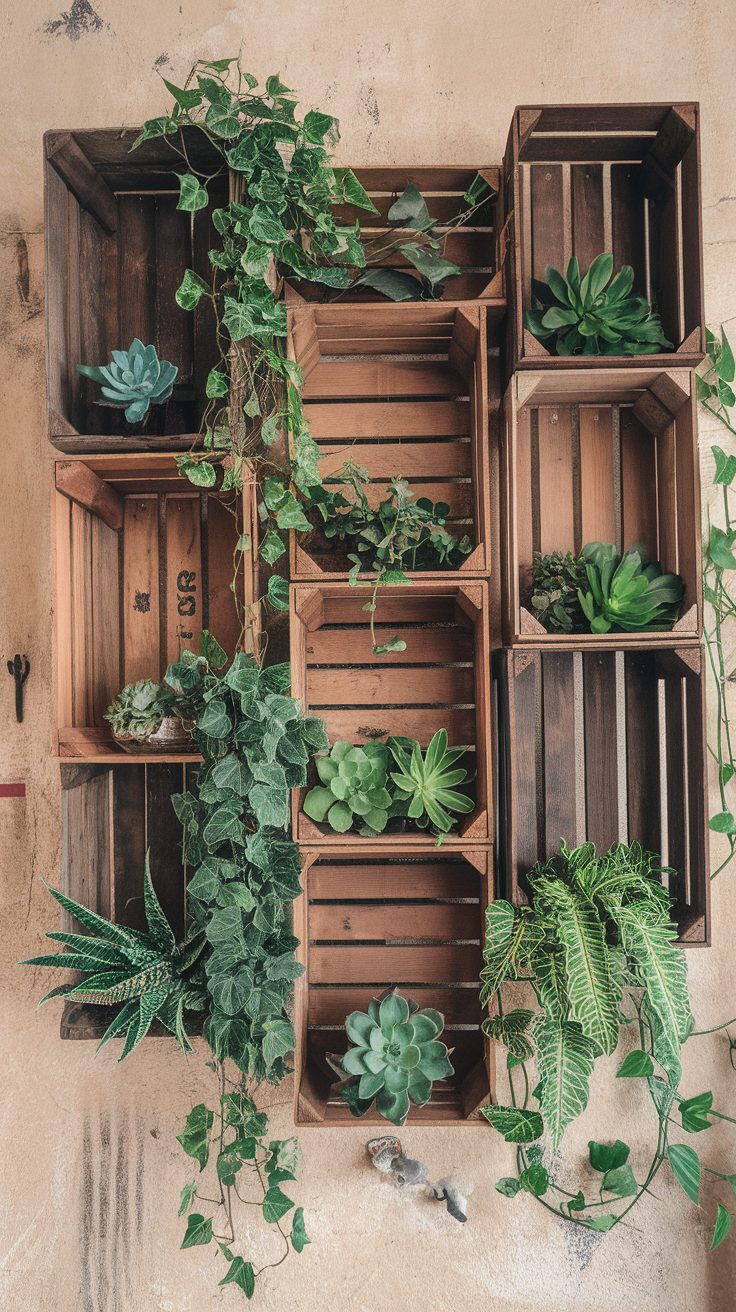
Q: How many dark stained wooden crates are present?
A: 4